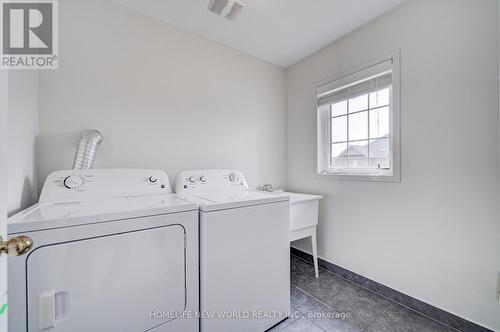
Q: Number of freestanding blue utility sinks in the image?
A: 0